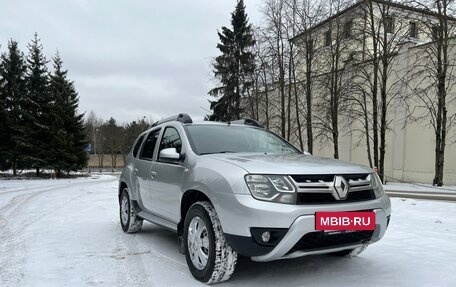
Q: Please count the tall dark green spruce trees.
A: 4